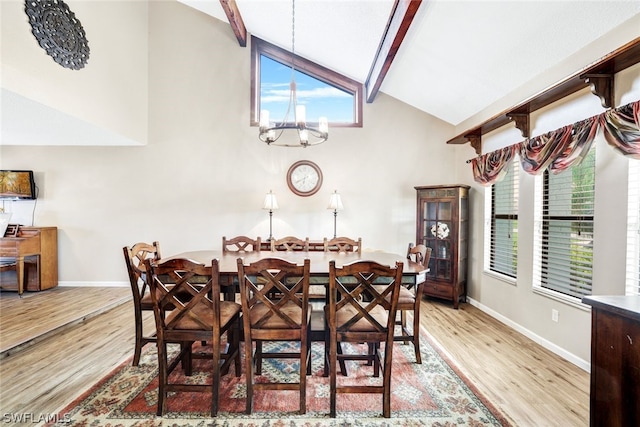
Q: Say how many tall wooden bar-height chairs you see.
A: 8